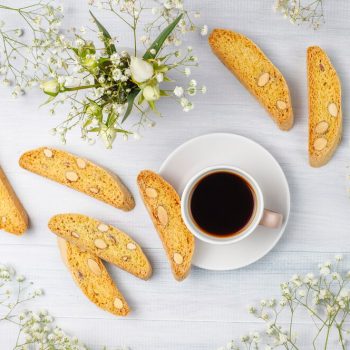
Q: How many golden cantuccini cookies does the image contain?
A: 7